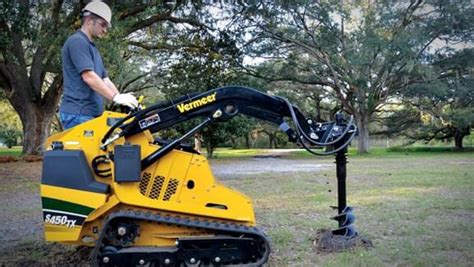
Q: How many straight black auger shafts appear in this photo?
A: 1